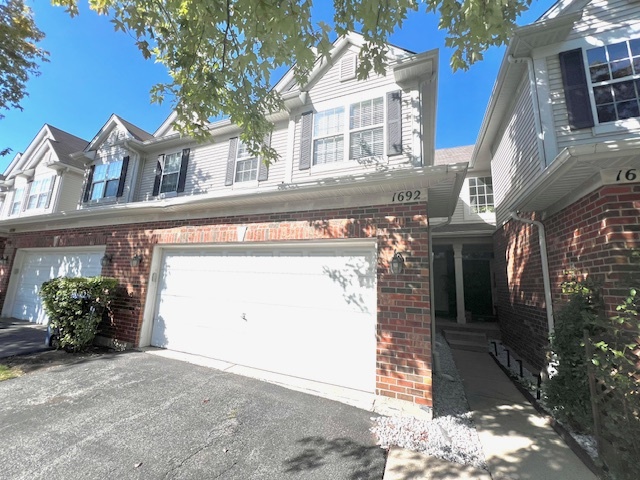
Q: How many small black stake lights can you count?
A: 4